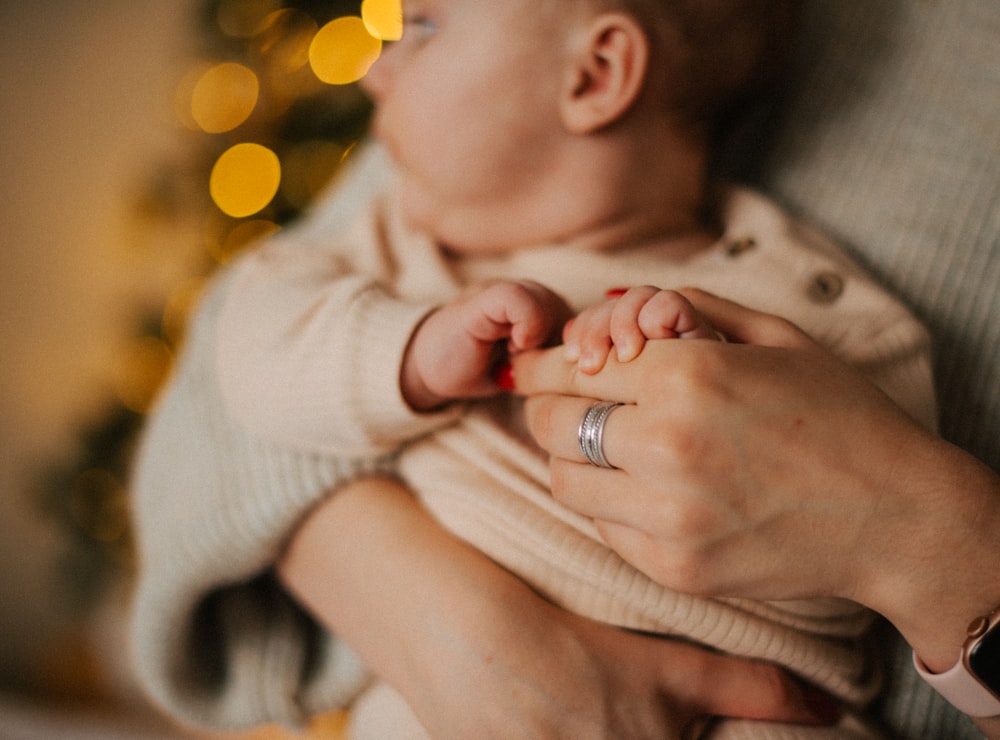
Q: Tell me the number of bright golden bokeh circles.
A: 4